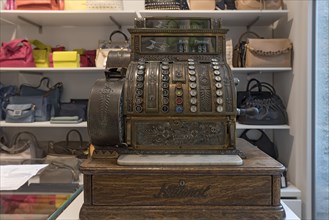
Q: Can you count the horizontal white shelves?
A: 3